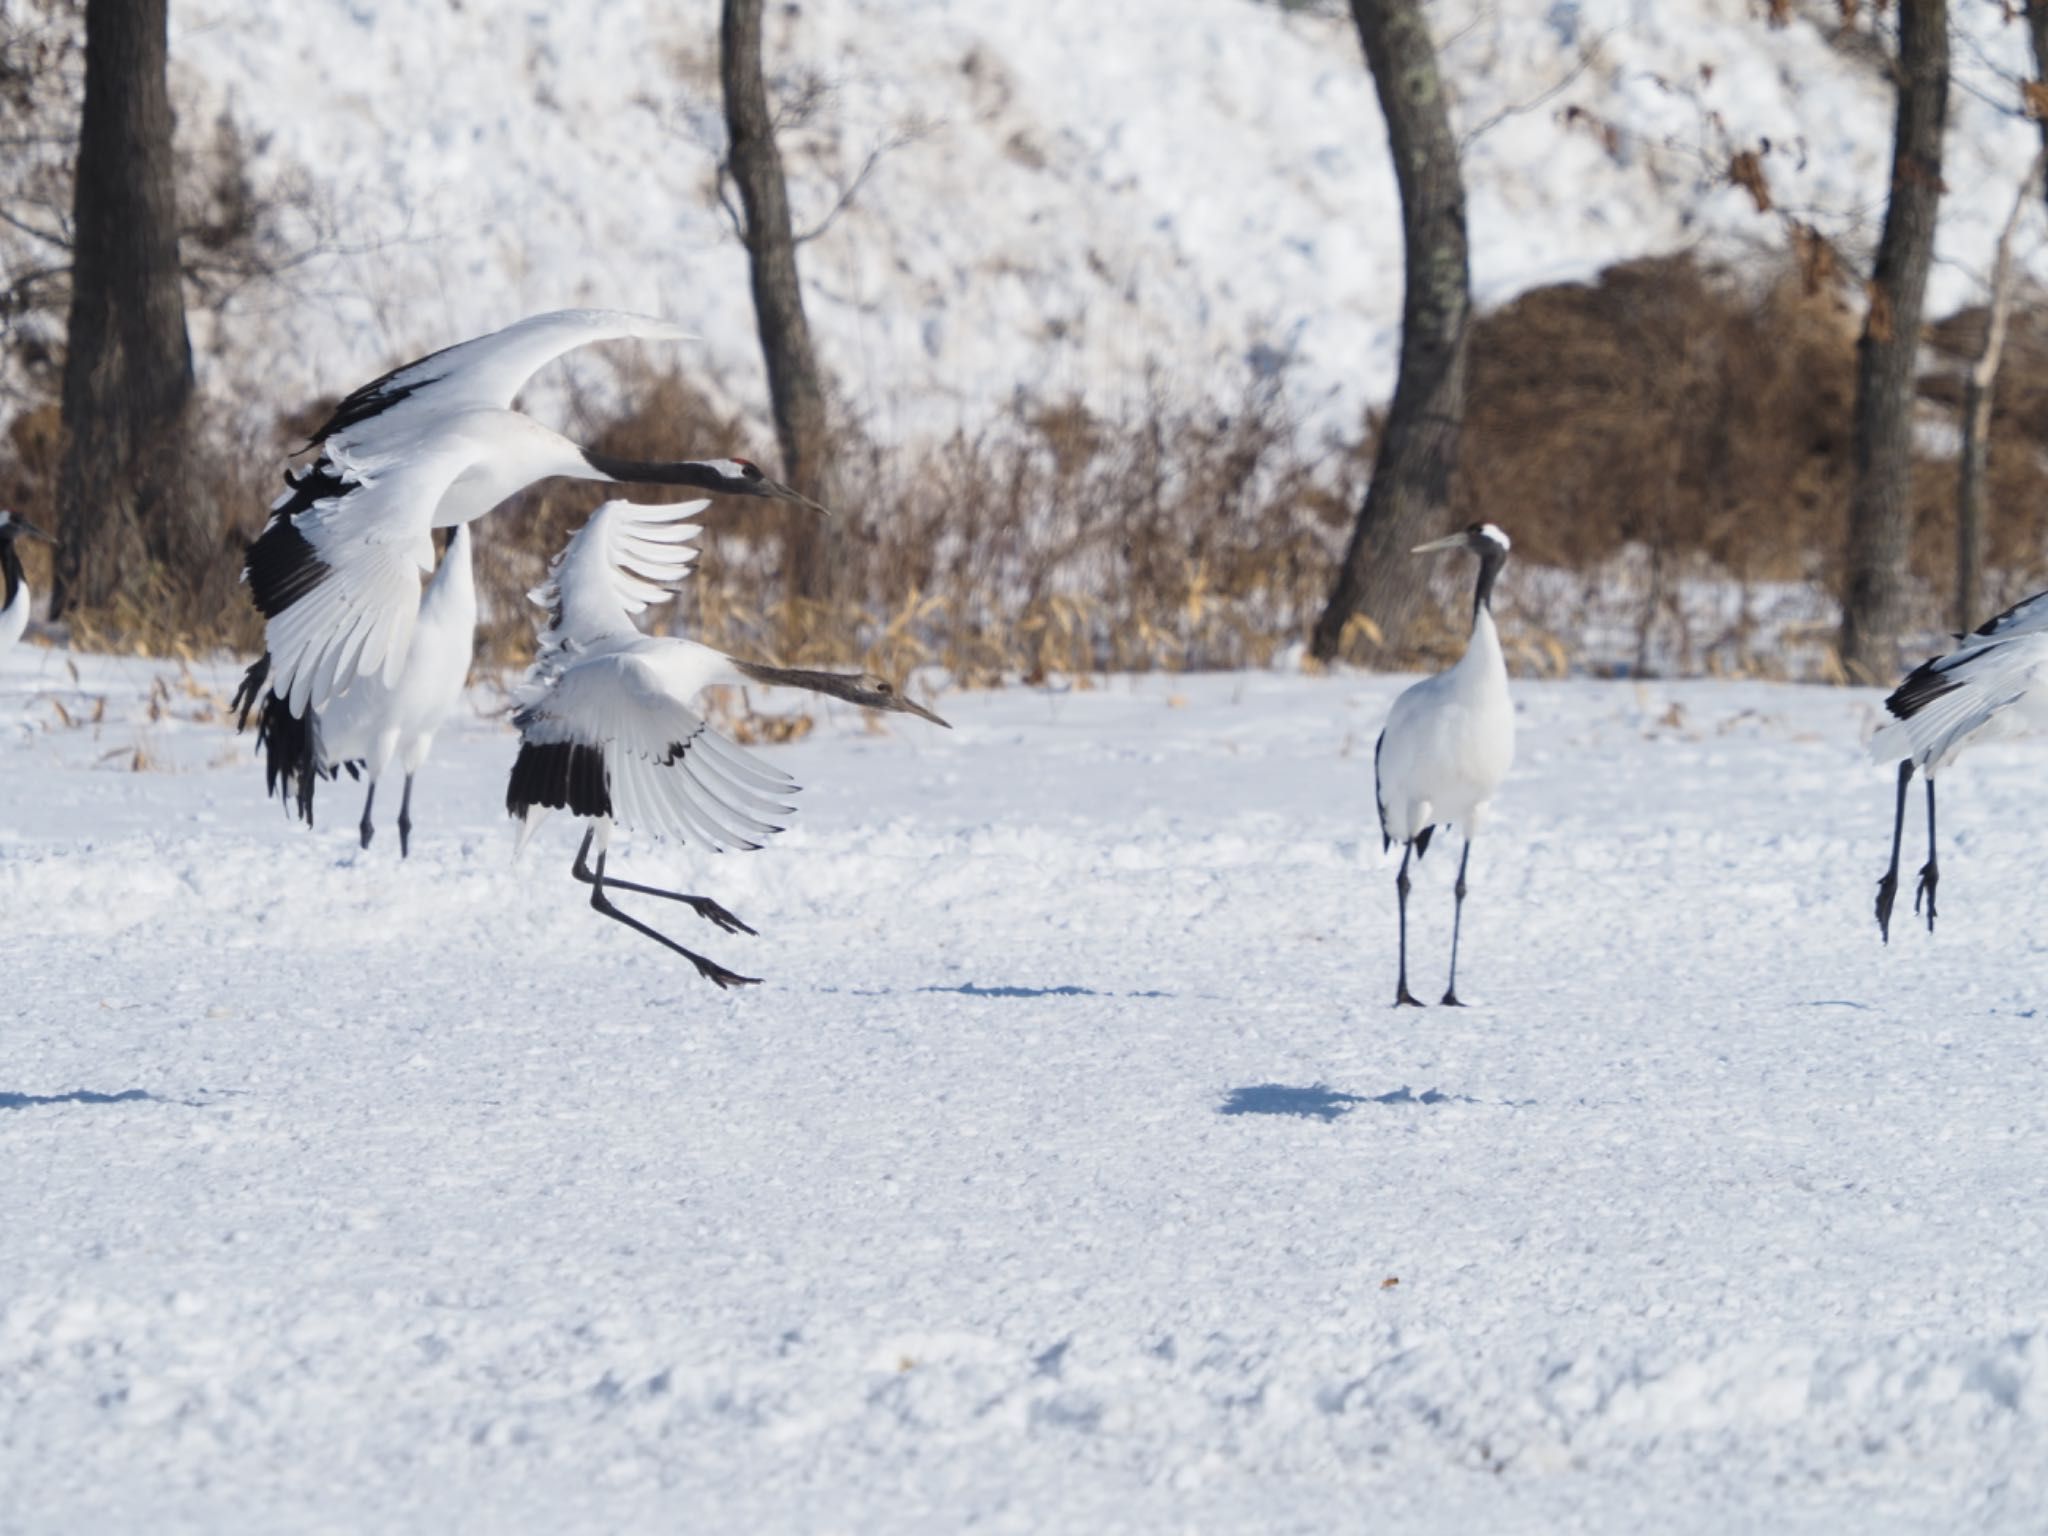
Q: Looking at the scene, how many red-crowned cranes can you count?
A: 6